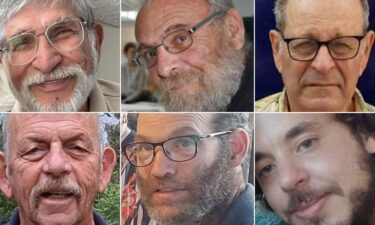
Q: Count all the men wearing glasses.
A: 4